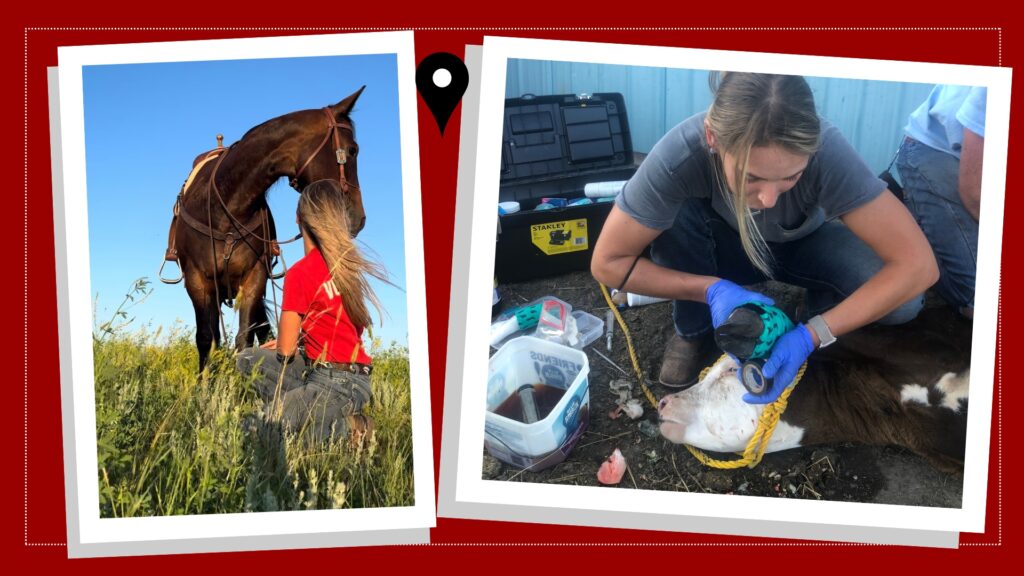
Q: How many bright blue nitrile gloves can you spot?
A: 2